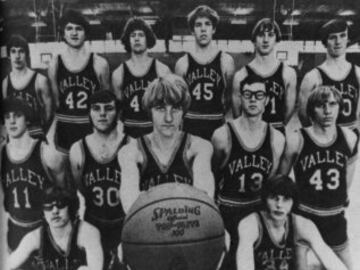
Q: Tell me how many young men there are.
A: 13